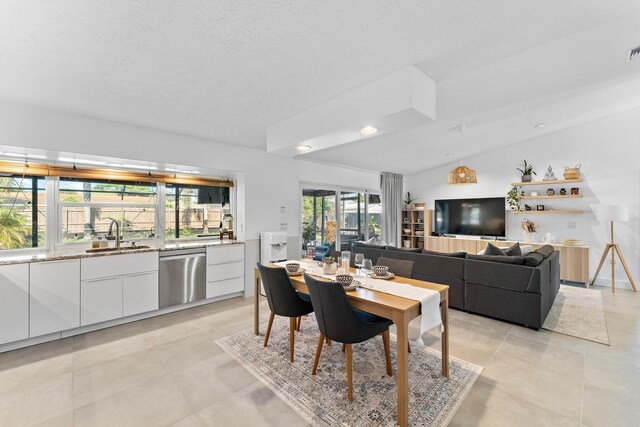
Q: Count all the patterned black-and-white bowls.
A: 3